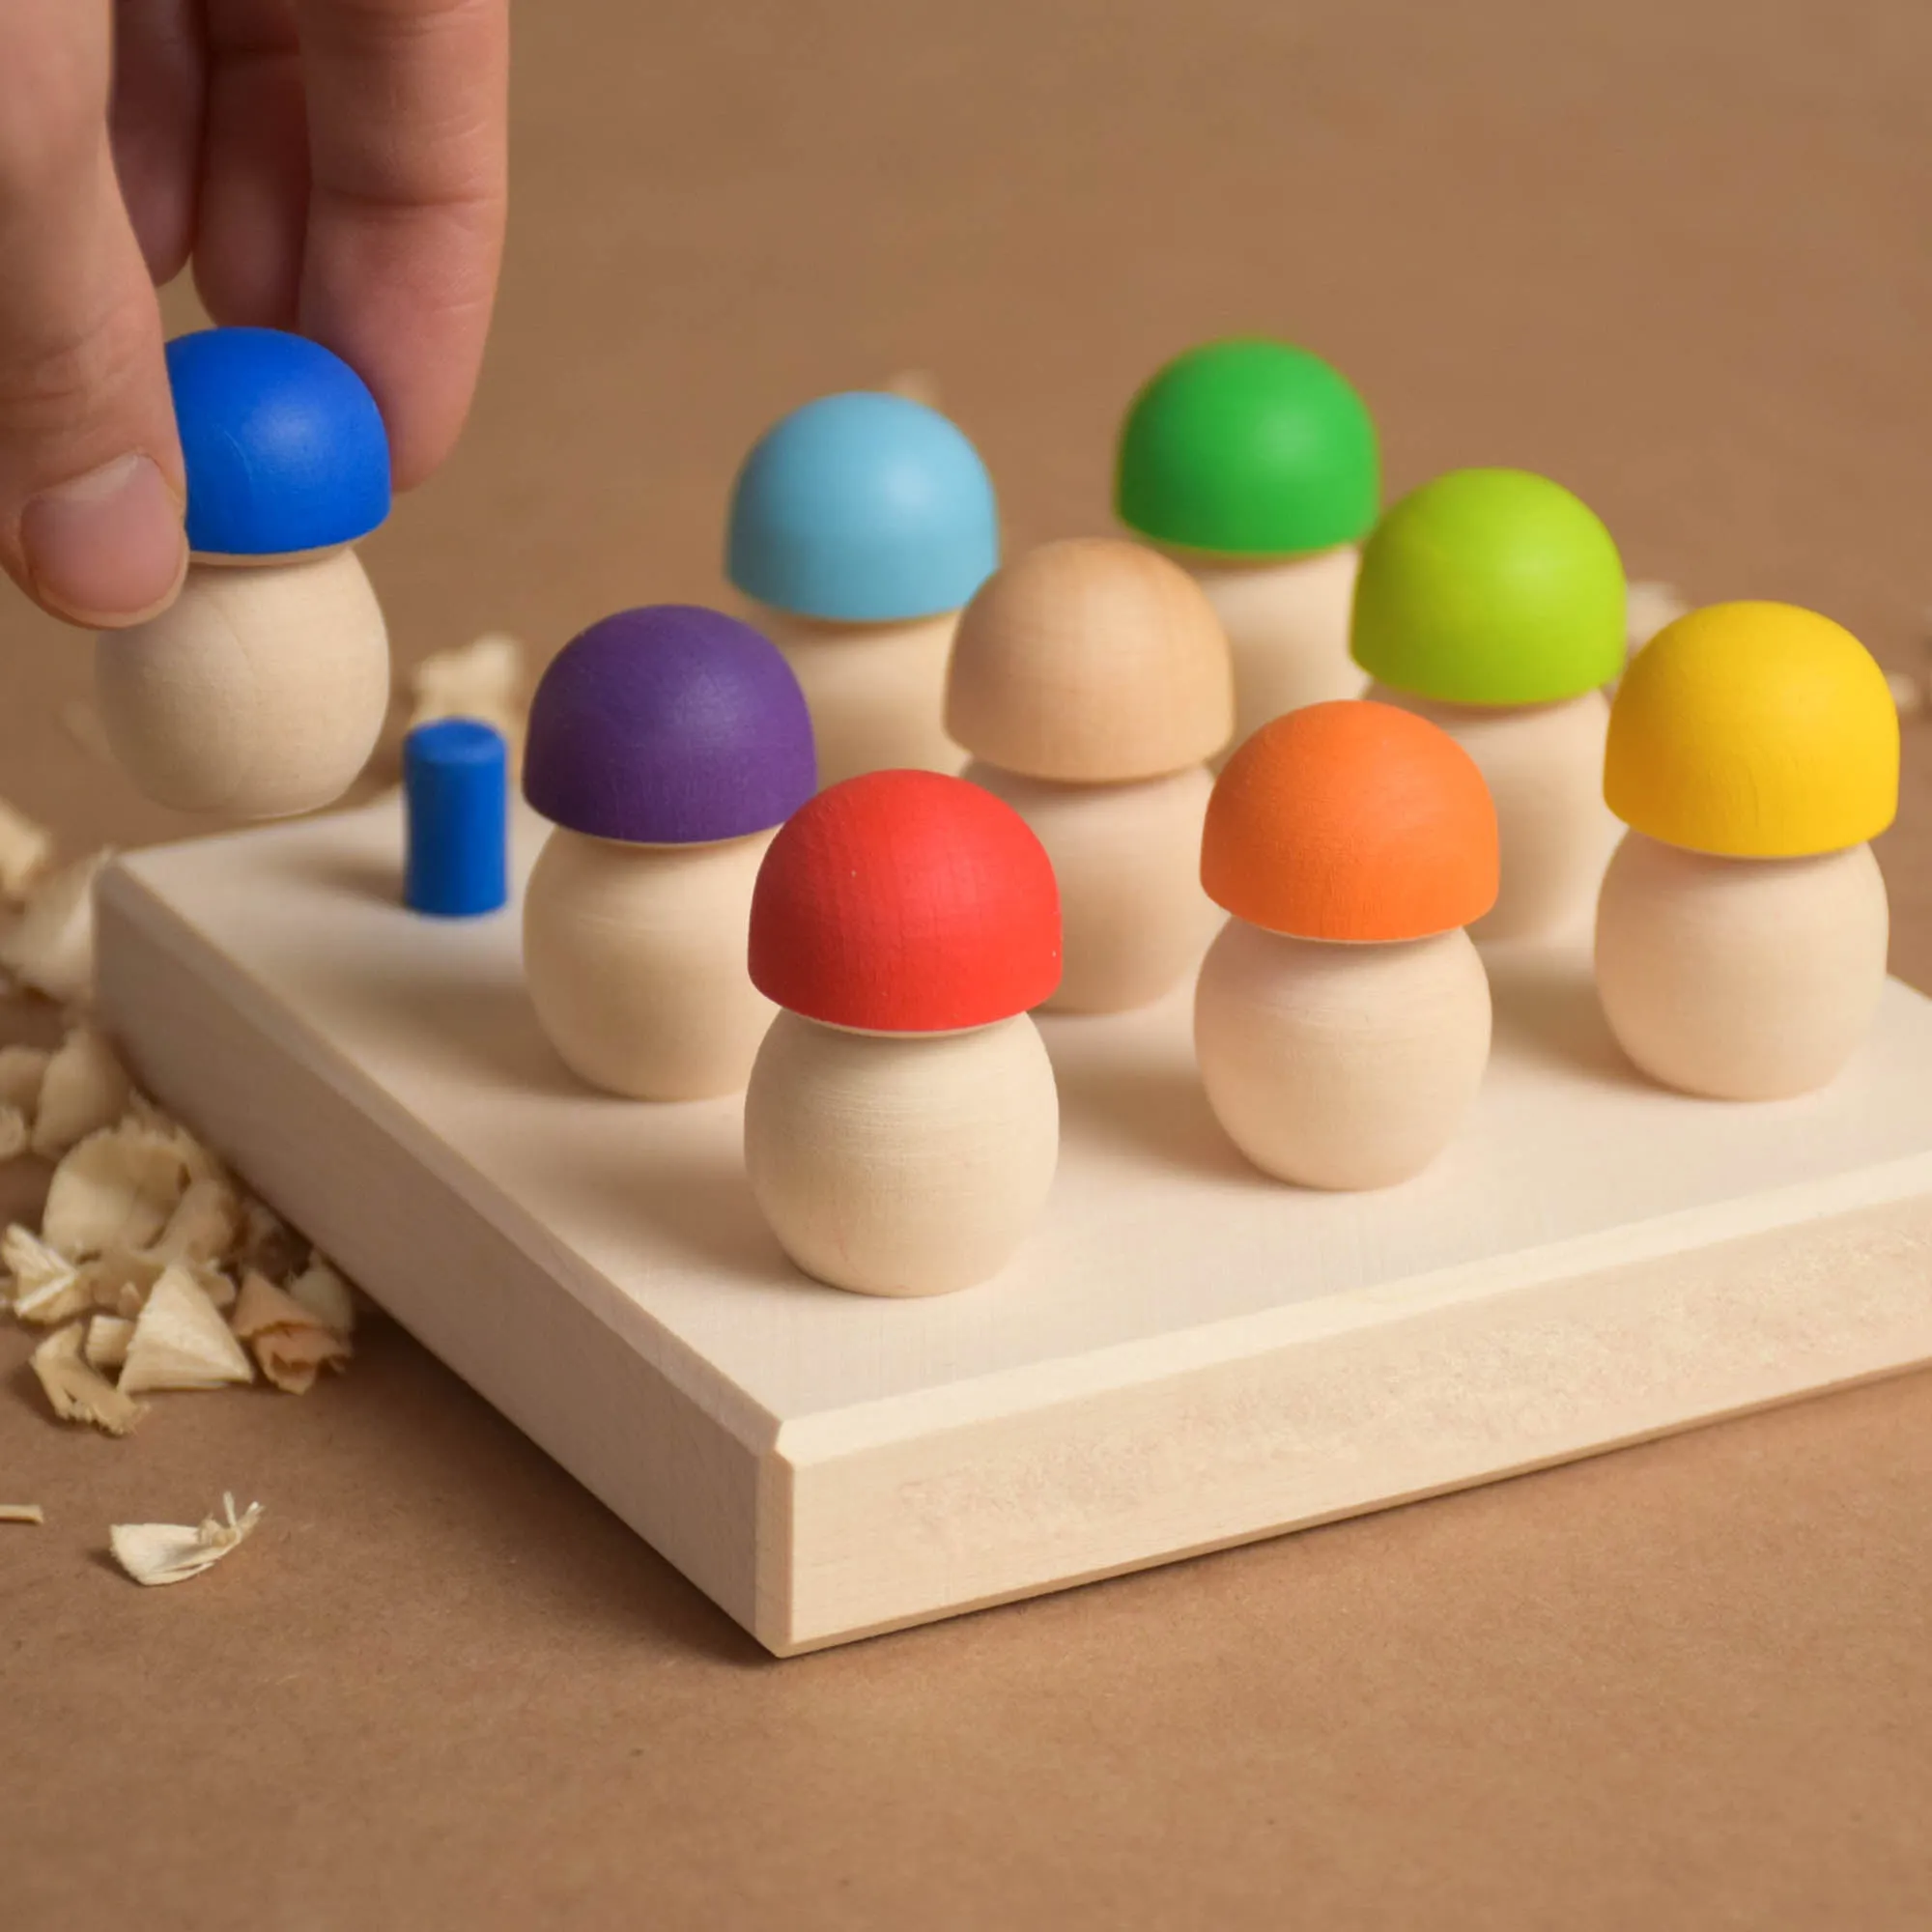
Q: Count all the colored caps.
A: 8